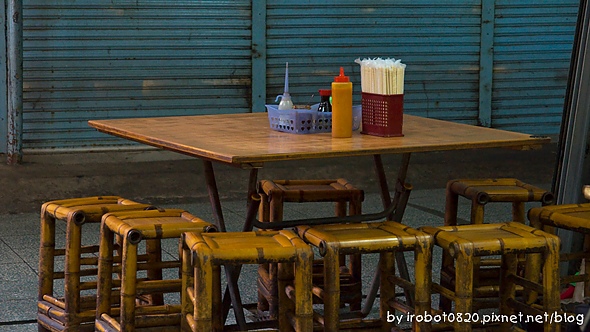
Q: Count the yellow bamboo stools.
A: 8